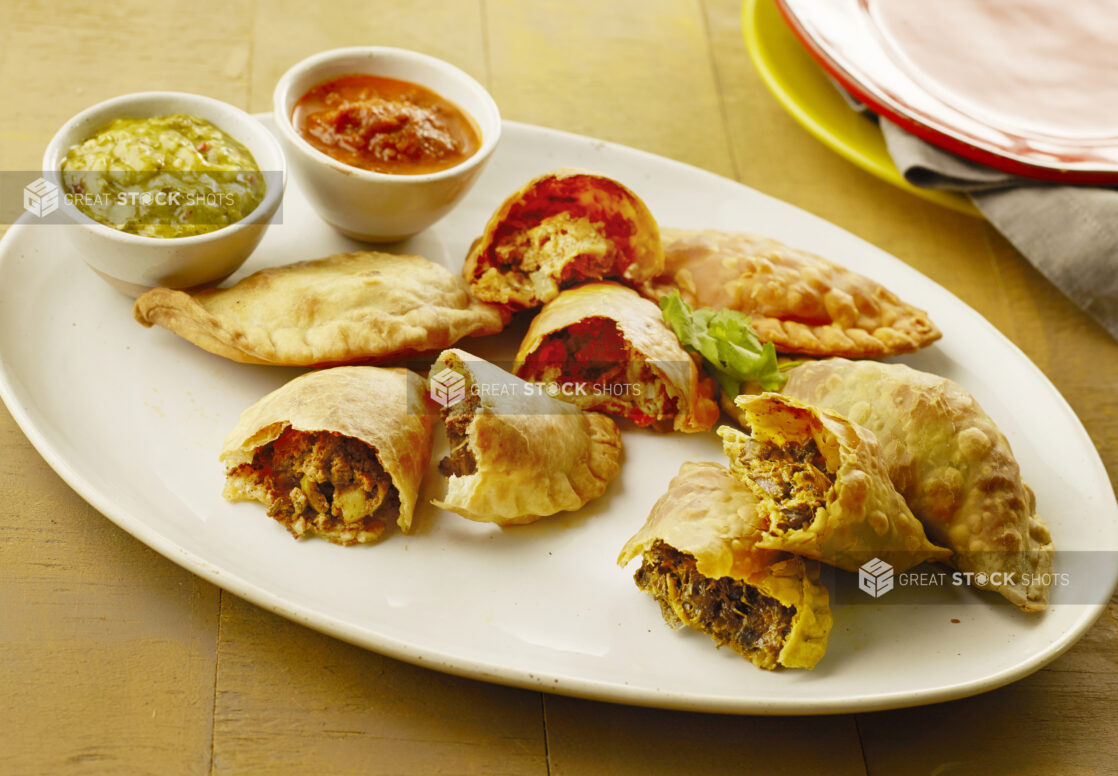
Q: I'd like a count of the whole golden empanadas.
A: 3